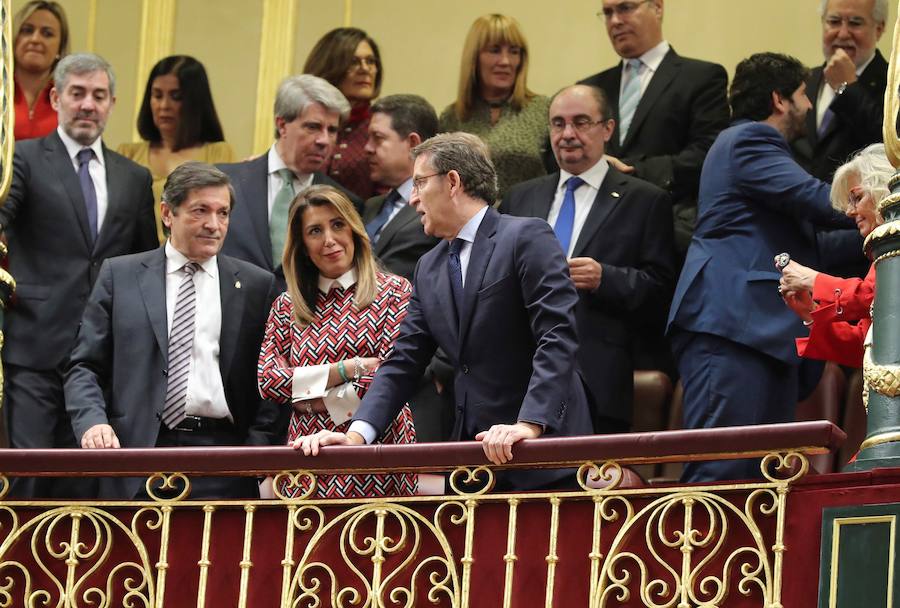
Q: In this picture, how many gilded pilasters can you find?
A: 2